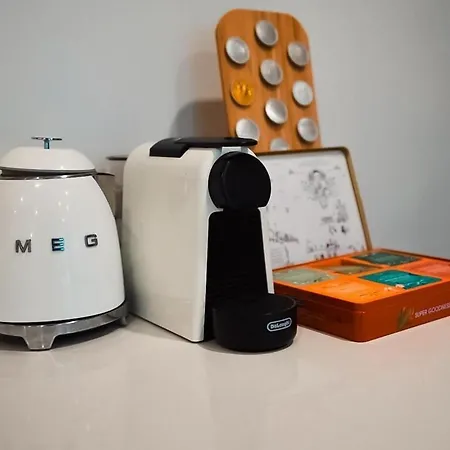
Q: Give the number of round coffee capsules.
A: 10